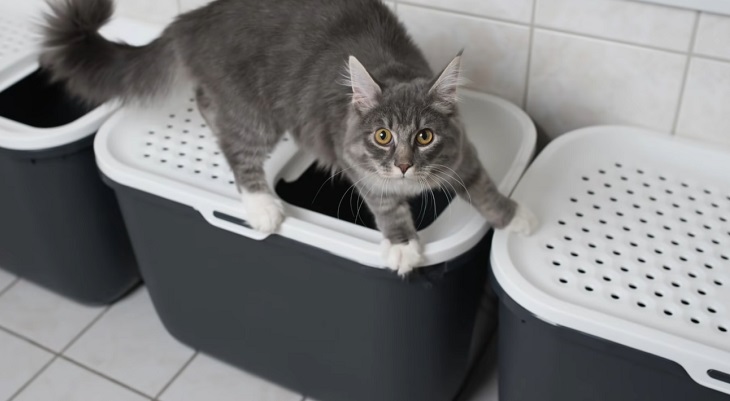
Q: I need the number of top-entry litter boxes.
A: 3